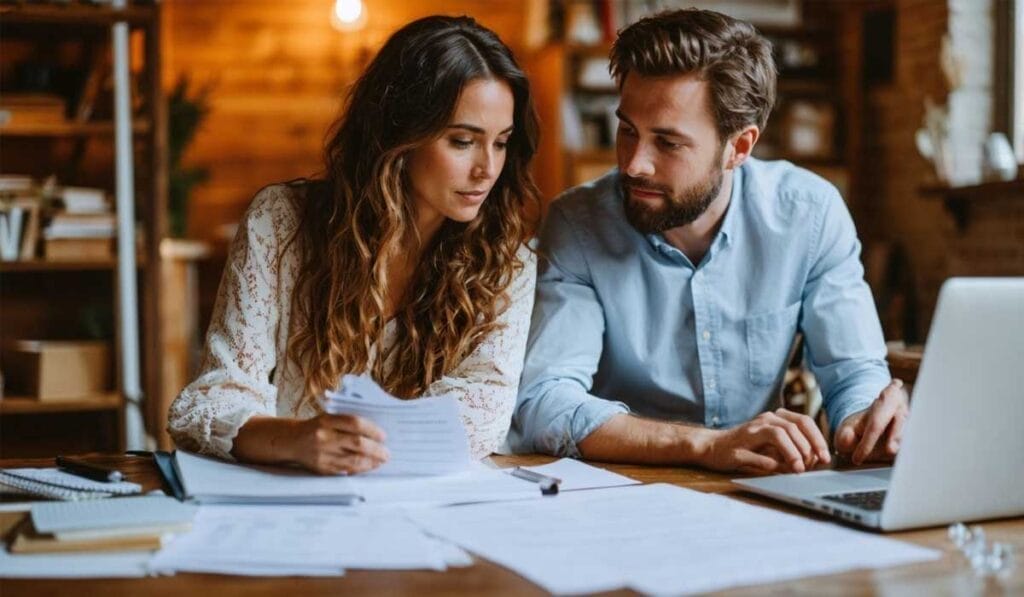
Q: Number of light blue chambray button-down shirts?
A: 1